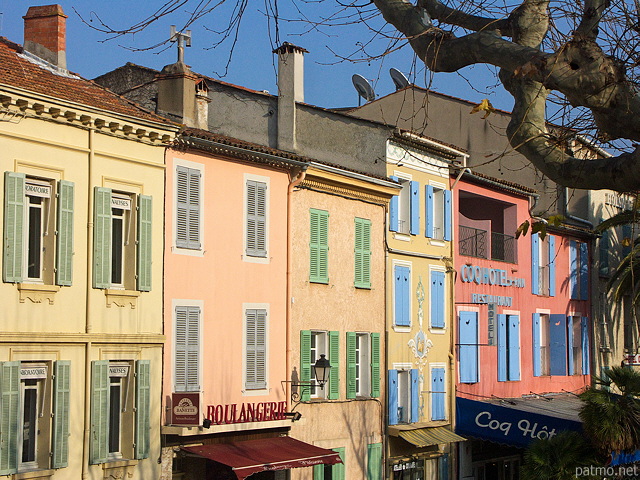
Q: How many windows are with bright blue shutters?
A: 12